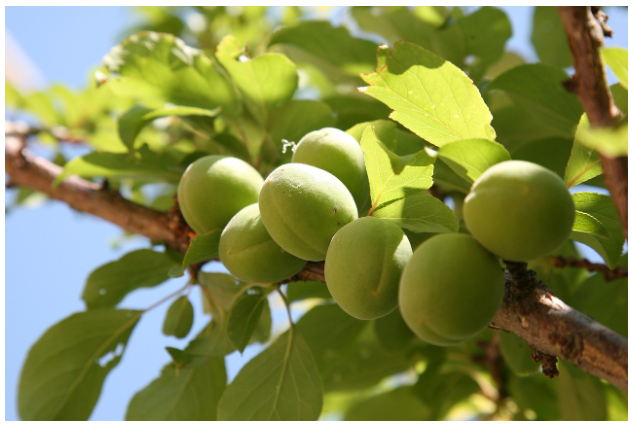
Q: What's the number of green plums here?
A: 7